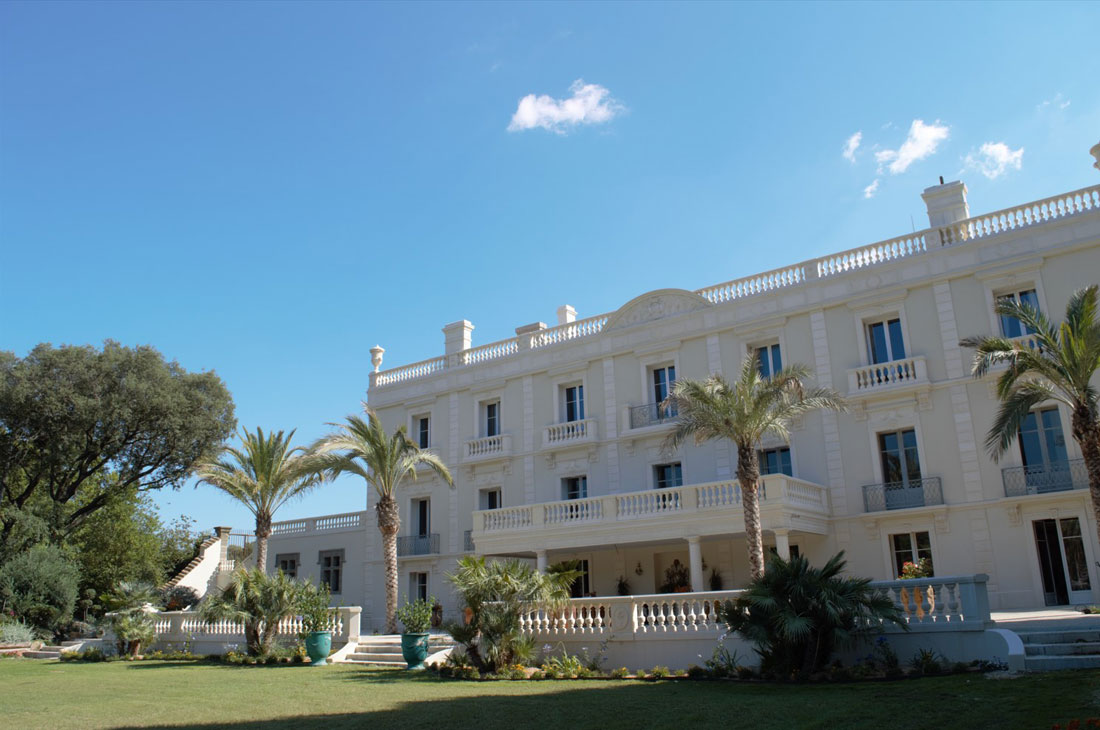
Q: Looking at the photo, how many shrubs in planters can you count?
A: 2